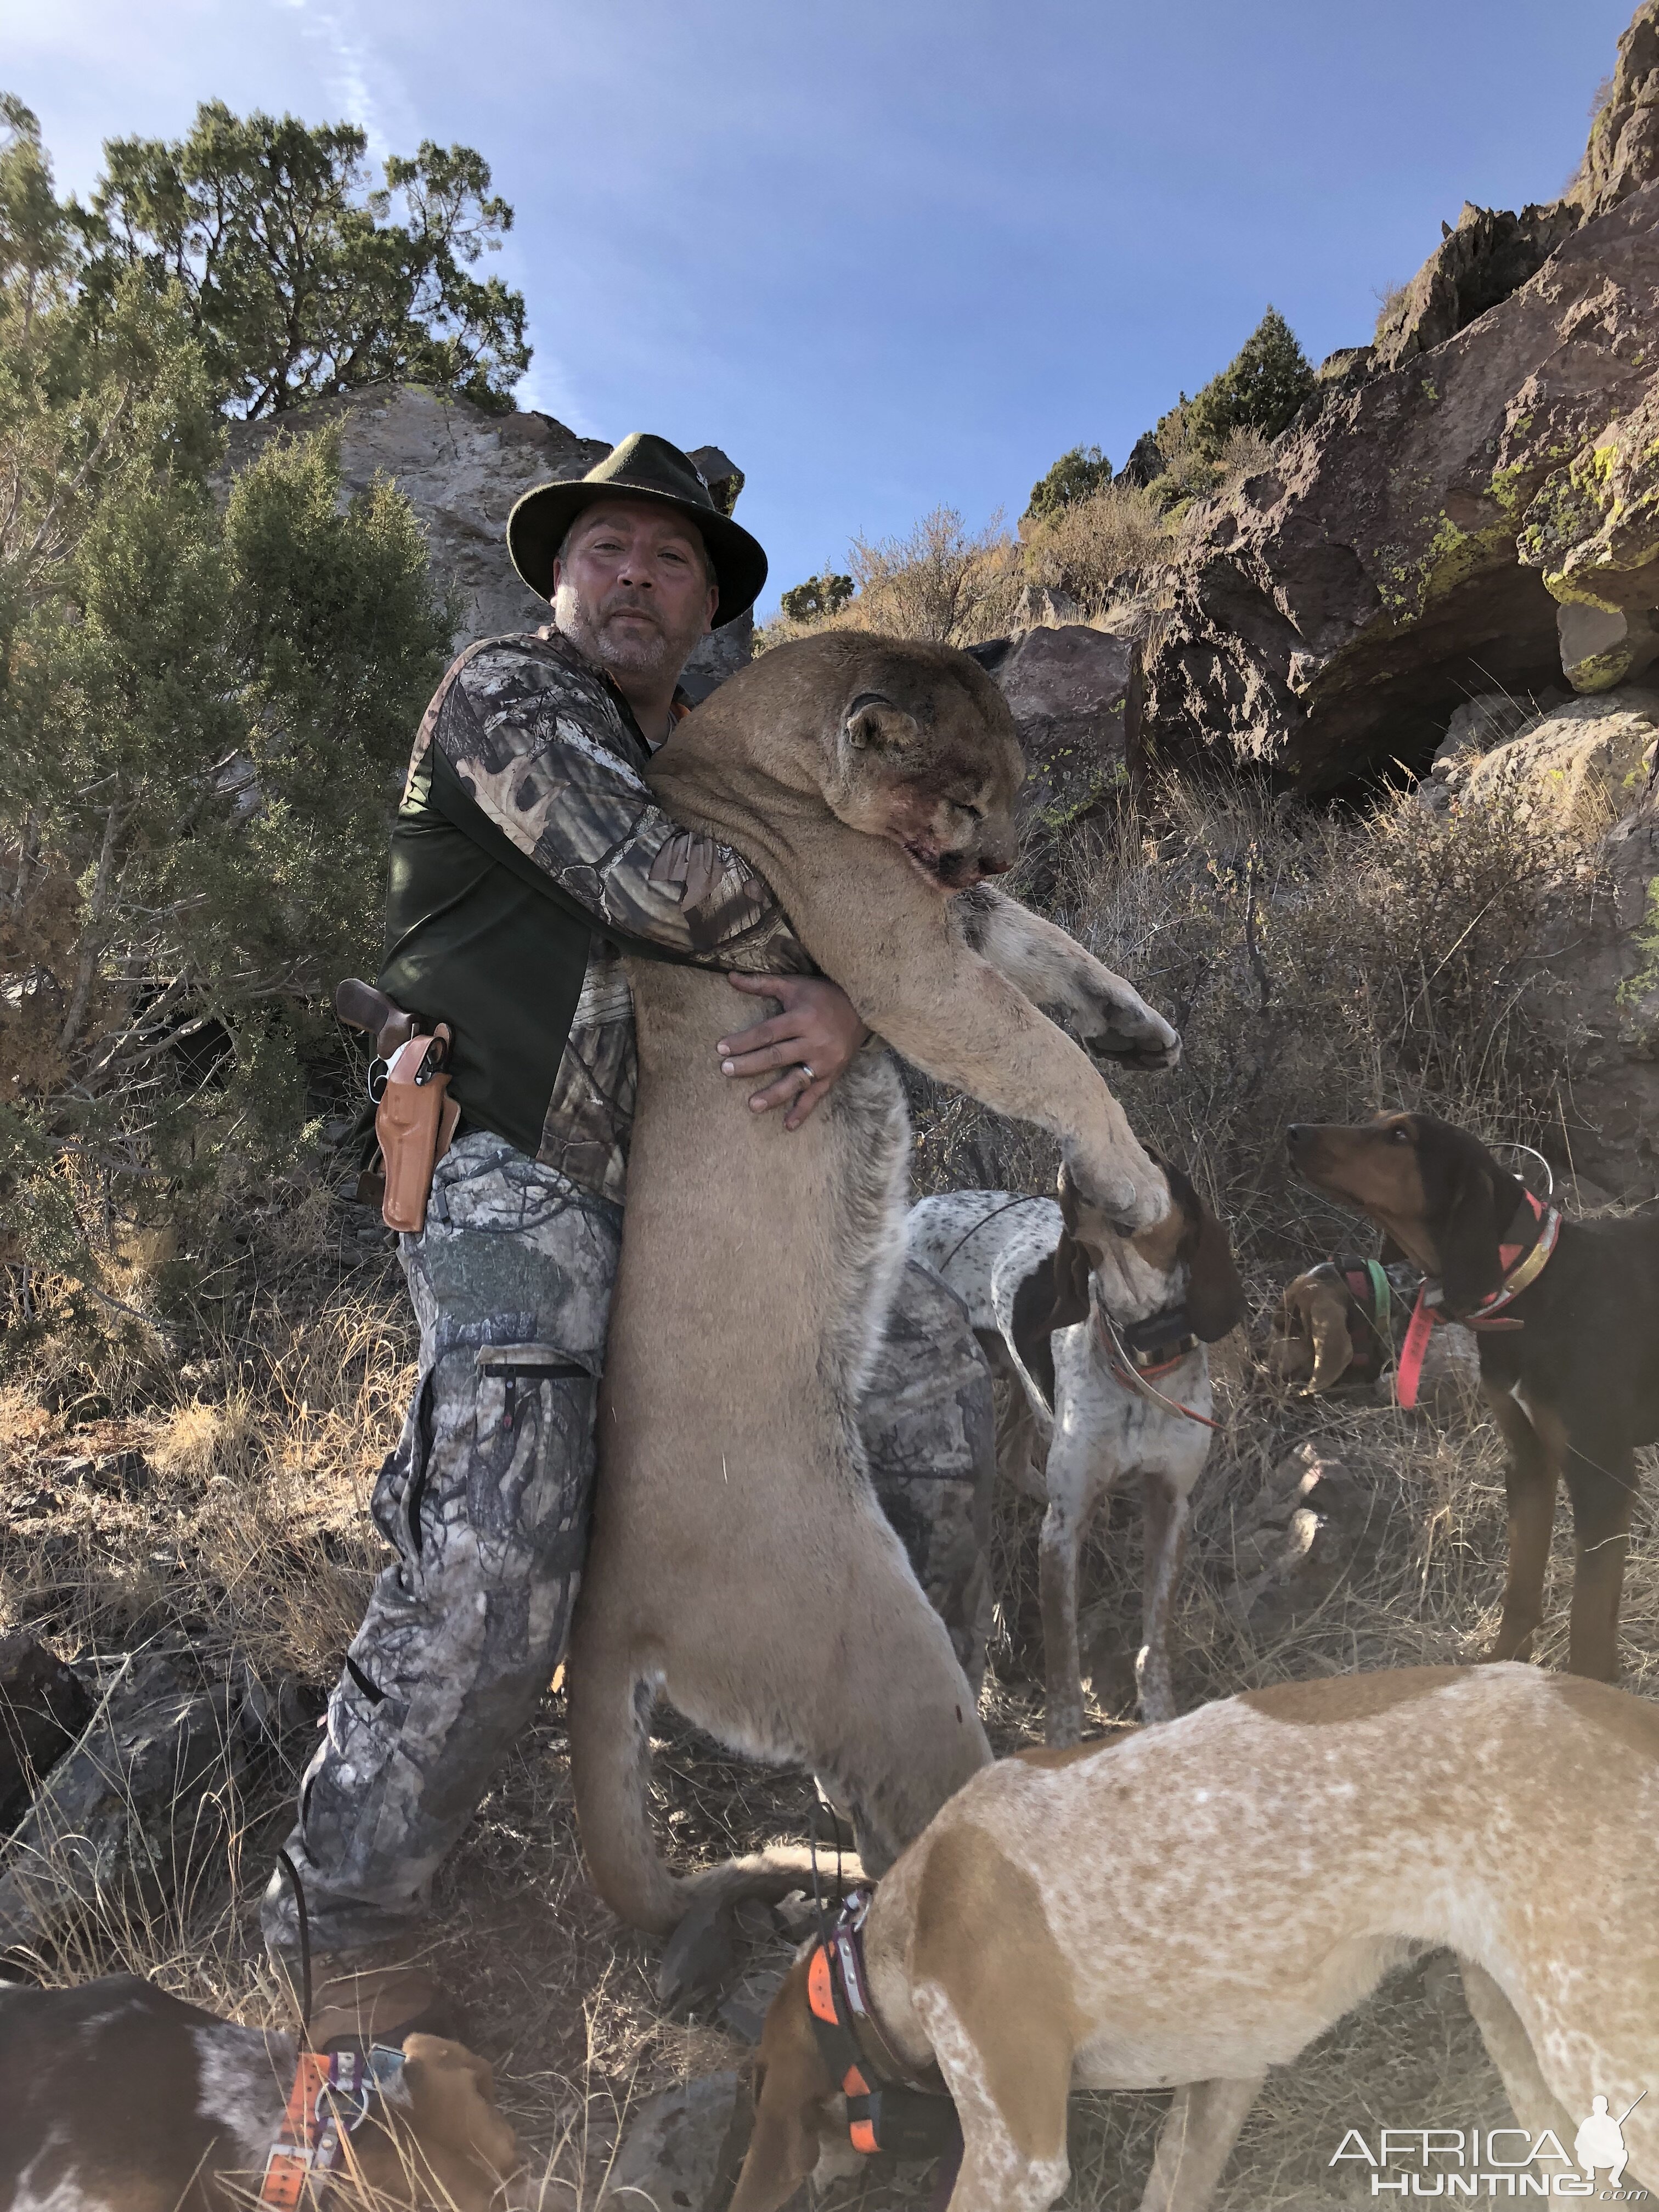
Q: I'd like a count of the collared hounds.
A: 5